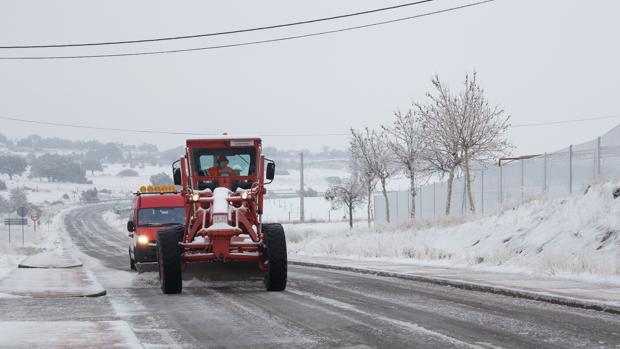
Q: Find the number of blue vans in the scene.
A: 0